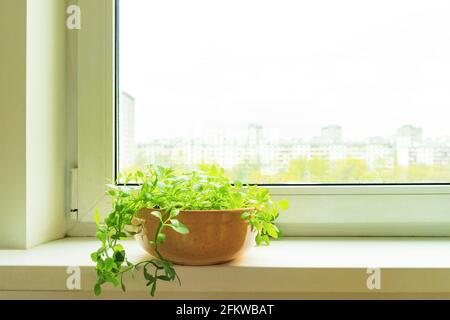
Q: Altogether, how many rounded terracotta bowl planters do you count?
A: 1